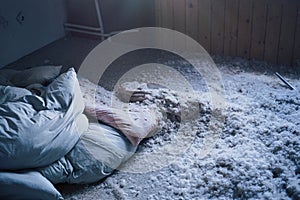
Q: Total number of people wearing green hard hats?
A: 0